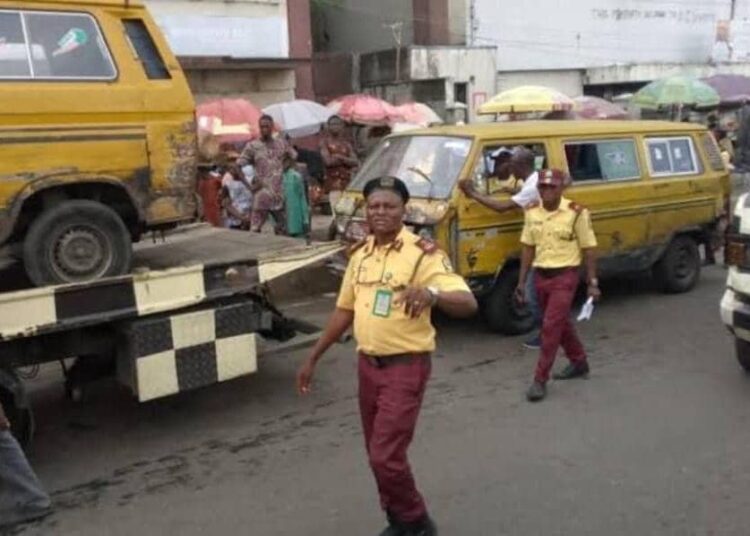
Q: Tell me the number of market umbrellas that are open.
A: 8